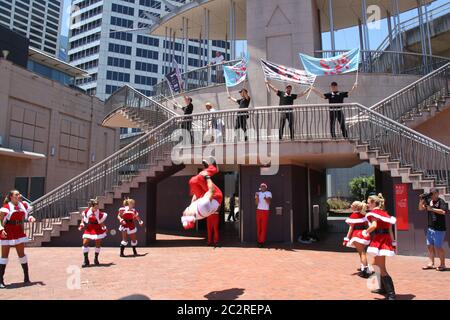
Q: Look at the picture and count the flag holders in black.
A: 4